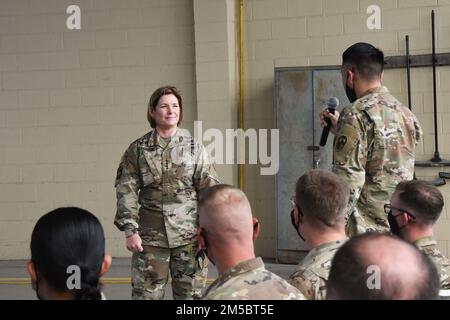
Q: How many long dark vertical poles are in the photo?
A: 2